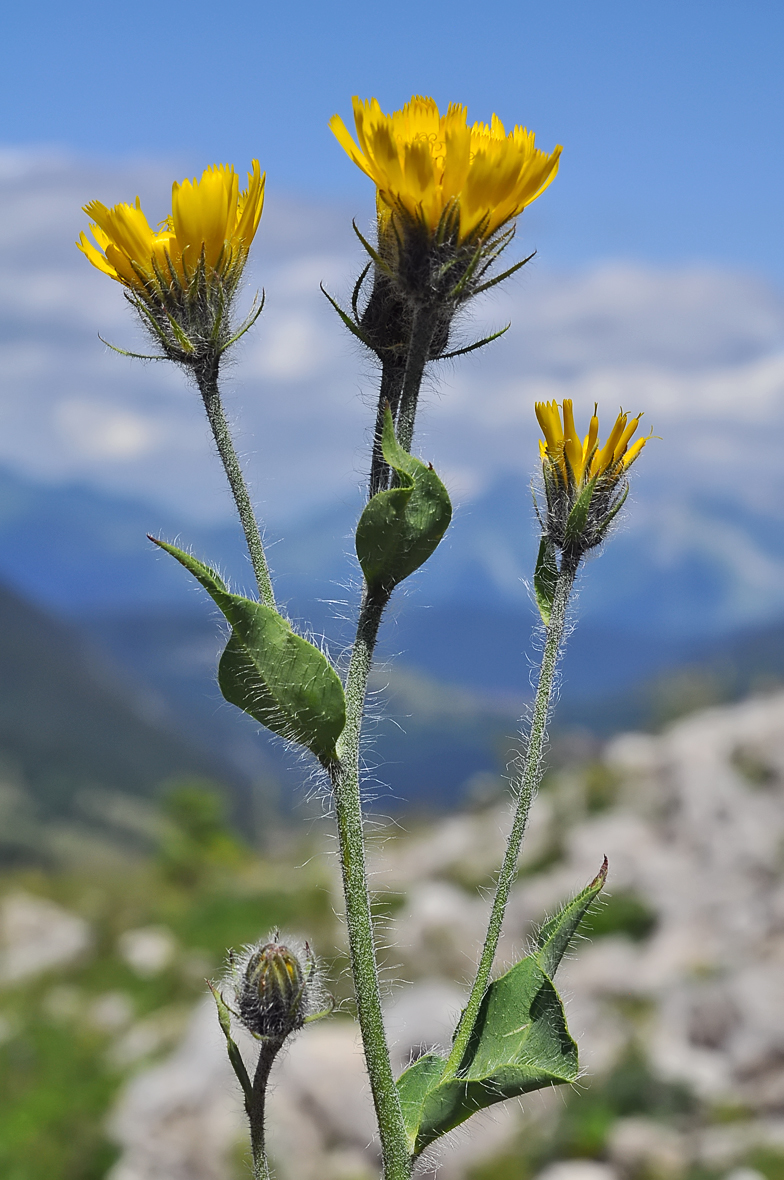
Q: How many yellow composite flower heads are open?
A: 3